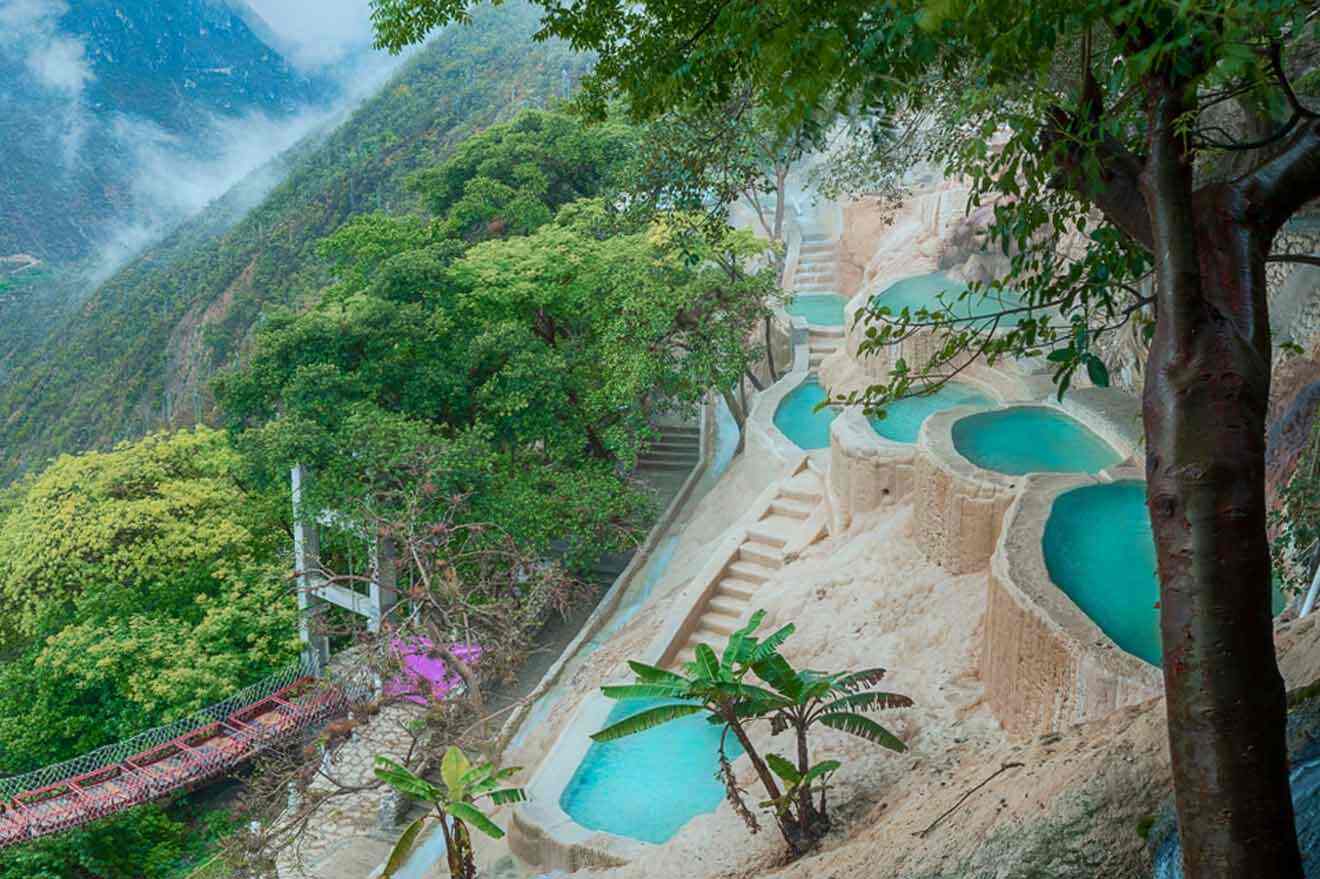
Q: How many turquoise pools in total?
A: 7